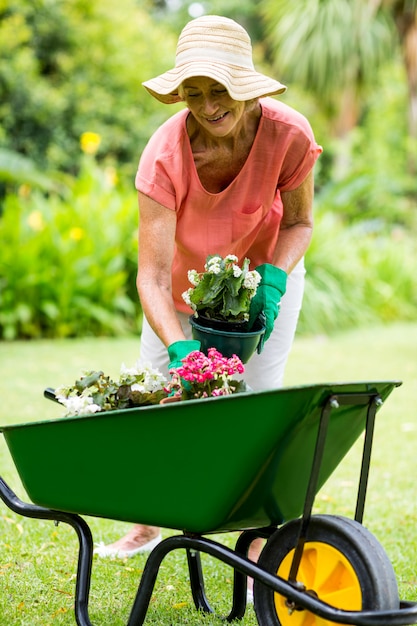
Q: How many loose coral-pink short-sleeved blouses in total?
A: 1